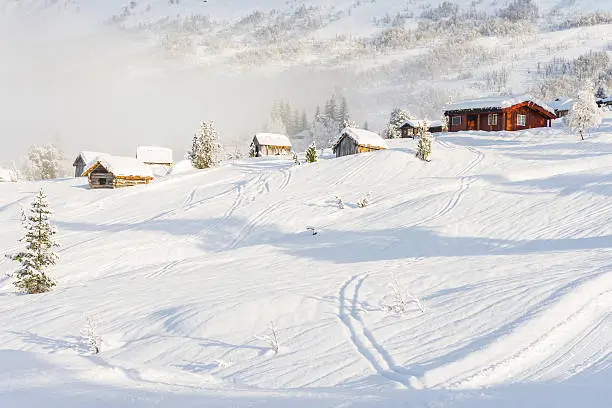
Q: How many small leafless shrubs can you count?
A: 3